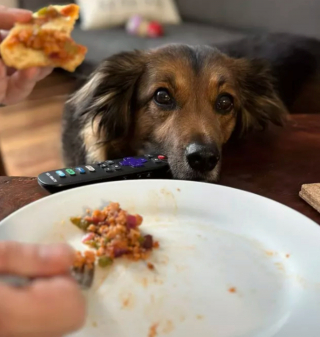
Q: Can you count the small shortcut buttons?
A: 4